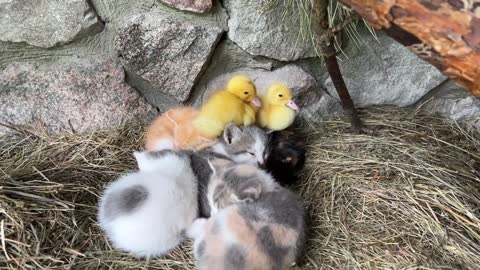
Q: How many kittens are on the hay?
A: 5